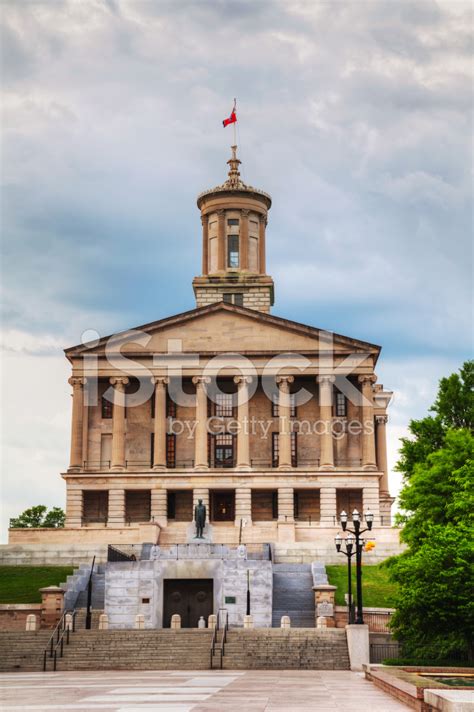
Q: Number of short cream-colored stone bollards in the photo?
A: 9